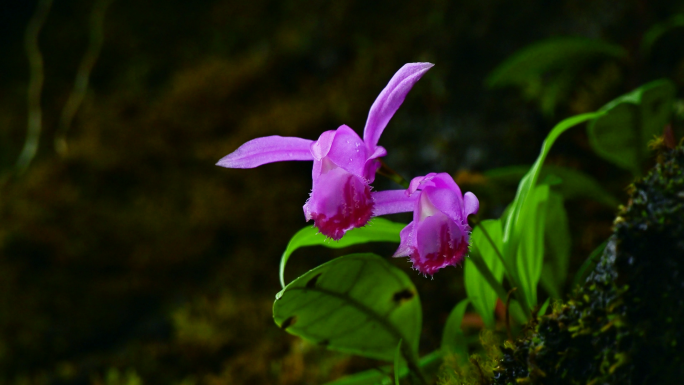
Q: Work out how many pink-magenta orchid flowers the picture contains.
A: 2